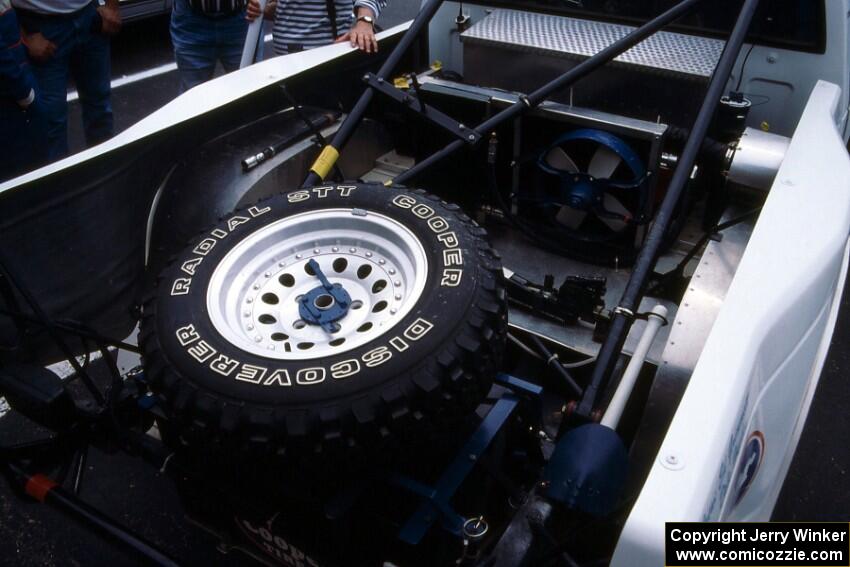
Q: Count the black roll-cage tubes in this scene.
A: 3